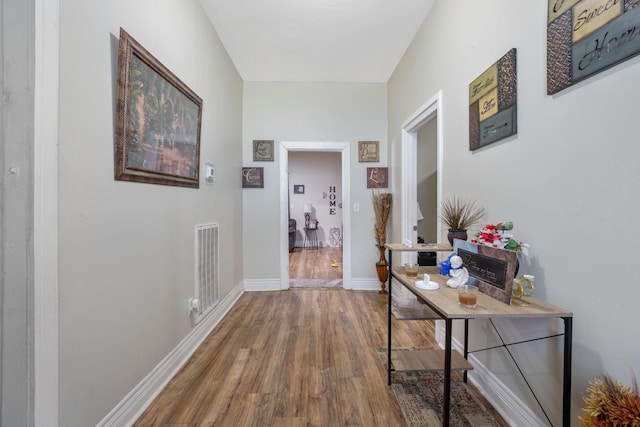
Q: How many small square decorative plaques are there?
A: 4